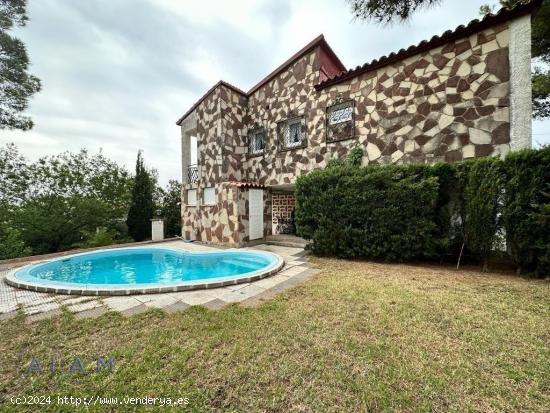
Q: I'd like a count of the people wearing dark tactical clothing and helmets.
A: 0